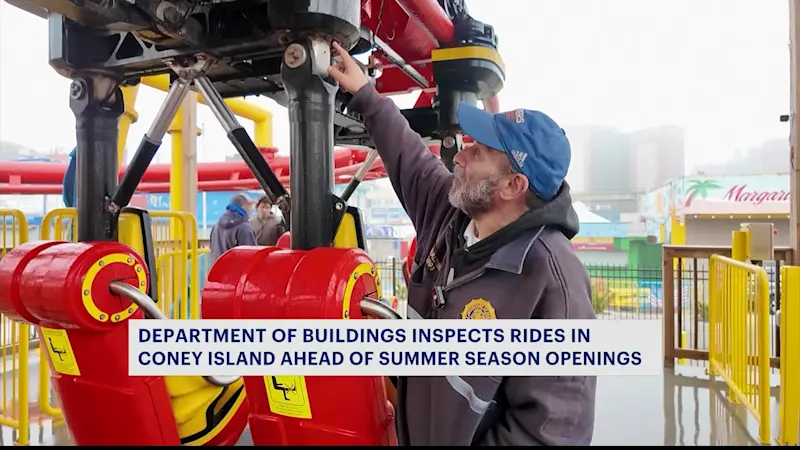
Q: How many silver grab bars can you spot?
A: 2